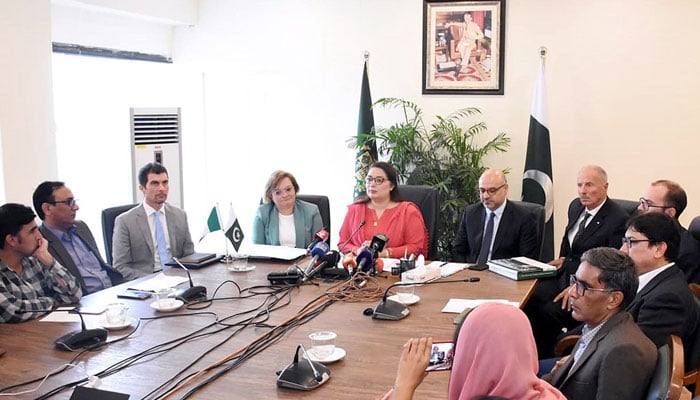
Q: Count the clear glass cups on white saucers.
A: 5